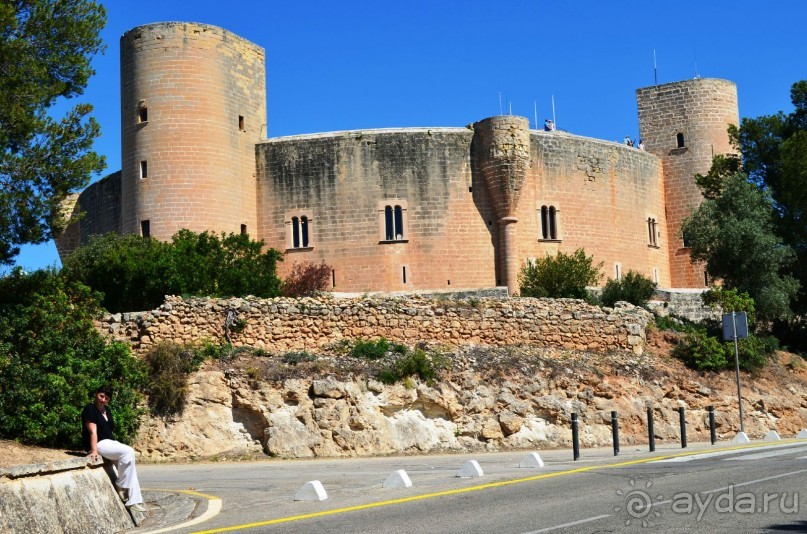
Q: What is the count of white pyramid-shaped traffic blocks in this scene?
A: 7